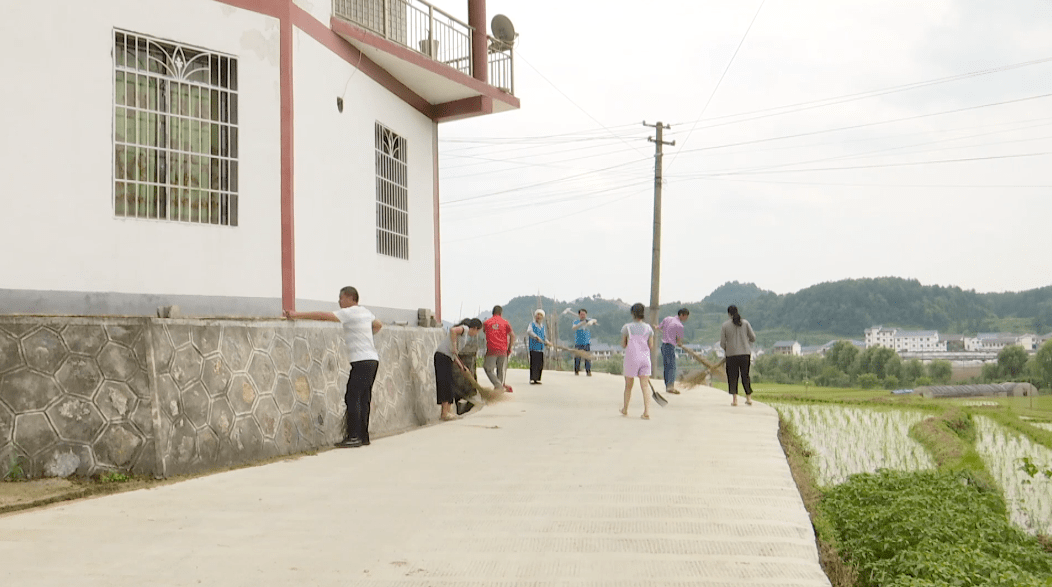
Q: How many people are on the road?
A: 8